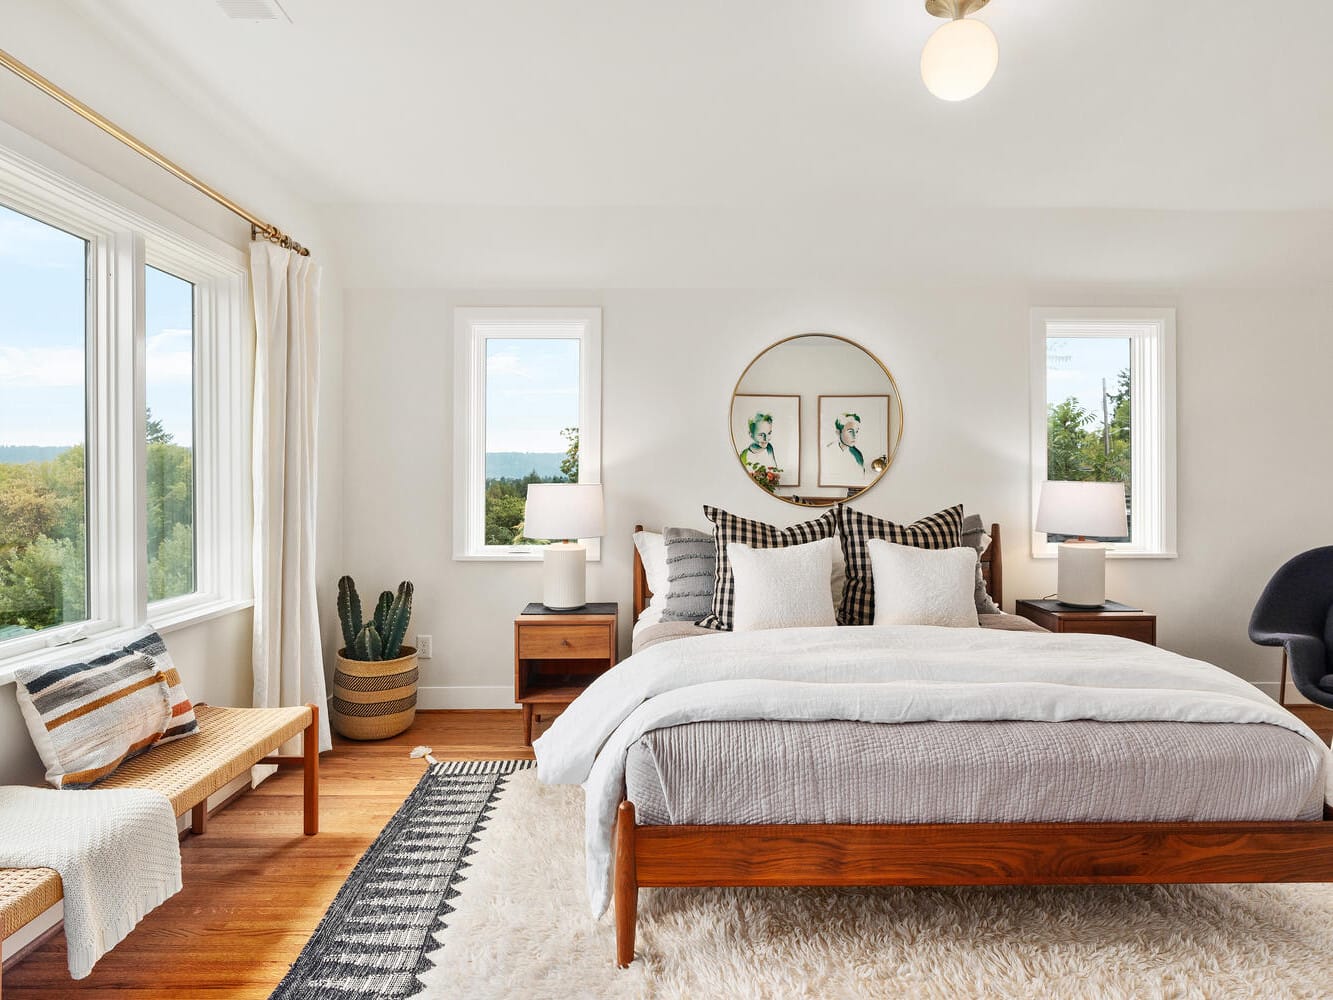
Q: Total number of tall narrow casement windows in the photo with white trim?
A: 2